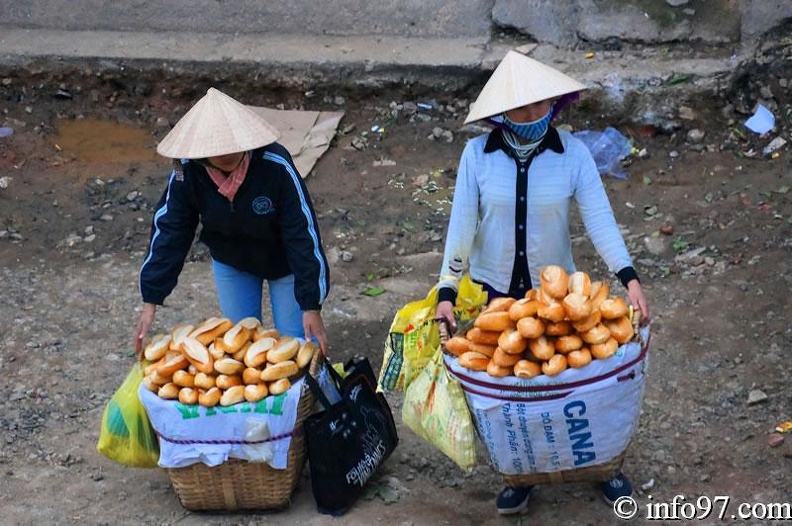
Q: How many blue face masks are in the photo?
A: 1